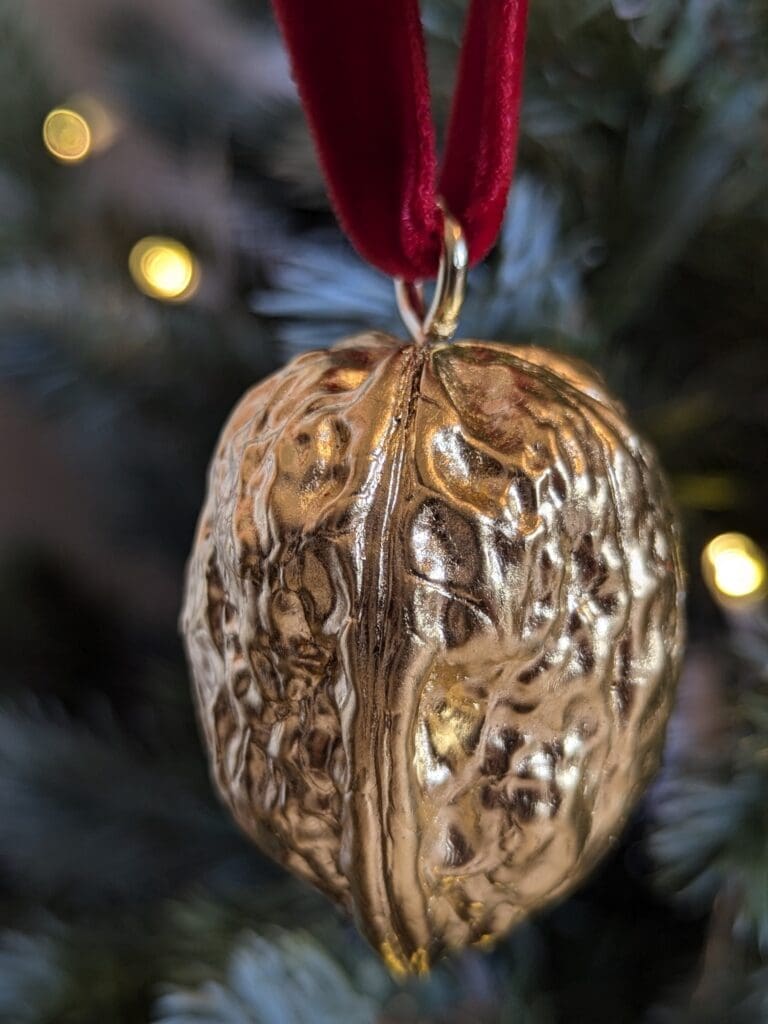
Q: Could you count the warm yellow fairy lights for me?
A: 3